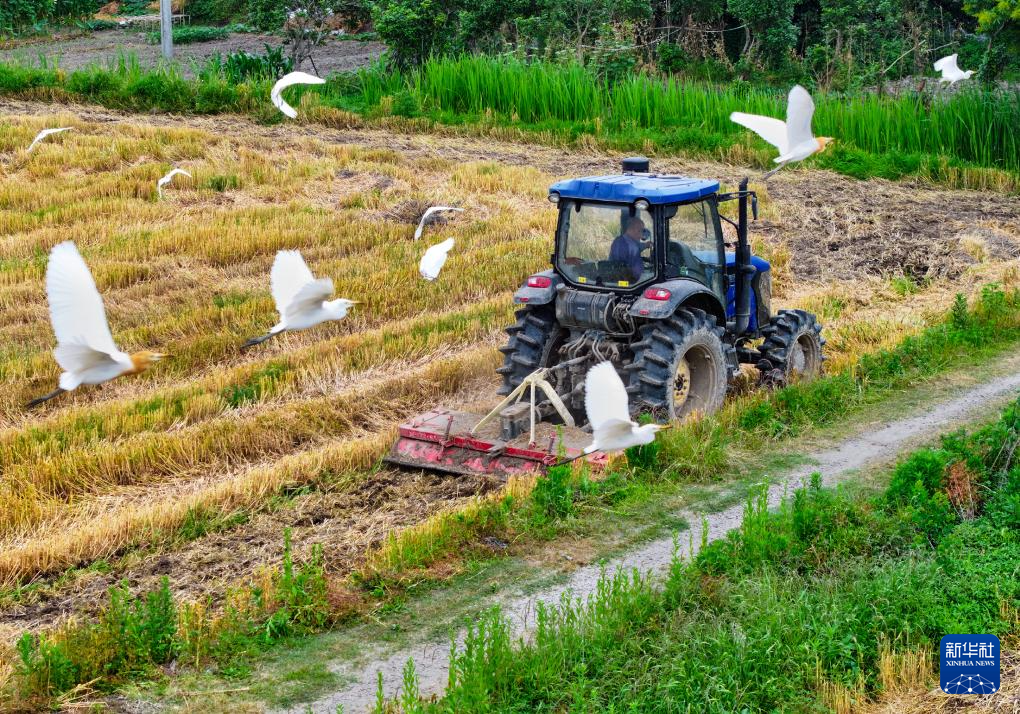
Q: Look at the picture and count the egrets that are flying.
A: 10